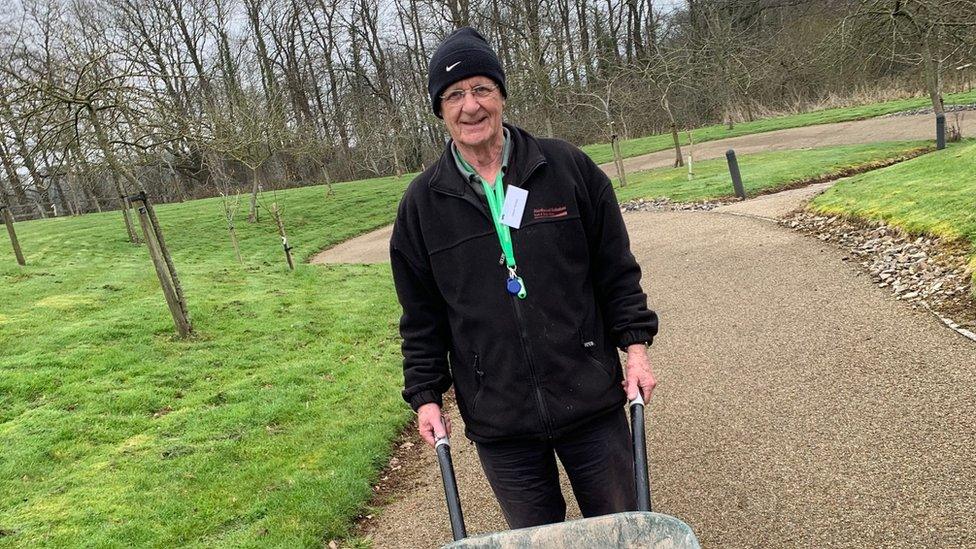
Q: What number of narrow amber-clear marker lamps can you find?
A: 0